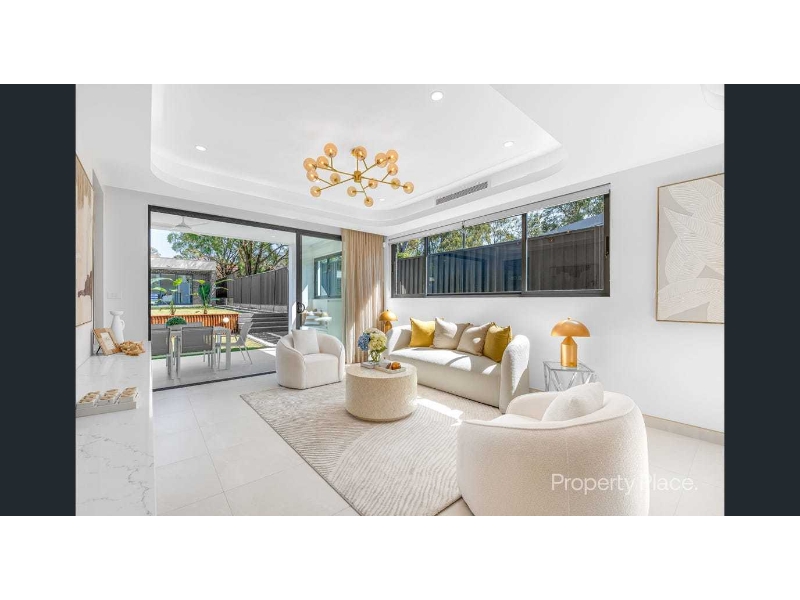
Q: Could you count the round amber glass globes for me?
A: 15